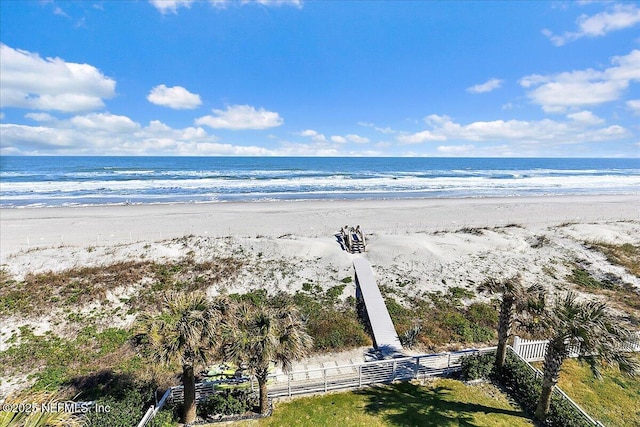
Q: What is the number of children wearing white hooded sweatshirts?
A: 0